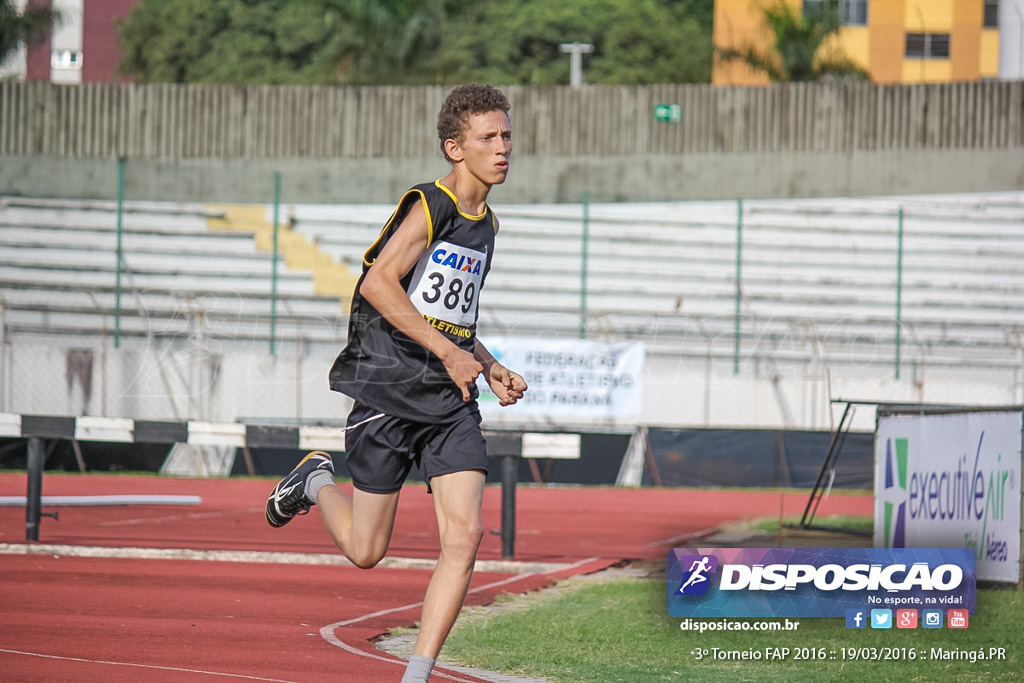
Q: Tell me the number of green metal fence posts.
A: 5